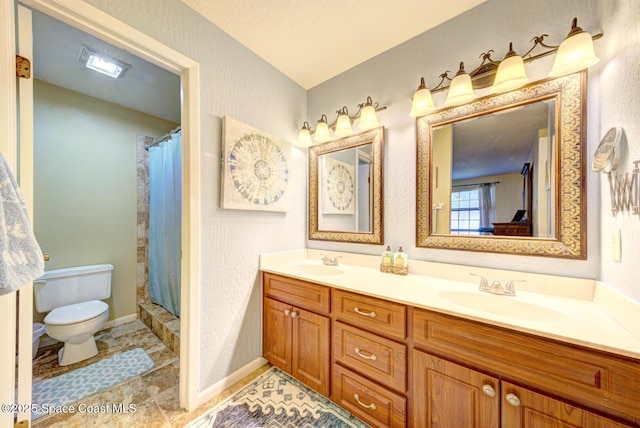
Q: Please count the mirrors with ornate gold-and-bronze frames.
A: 2